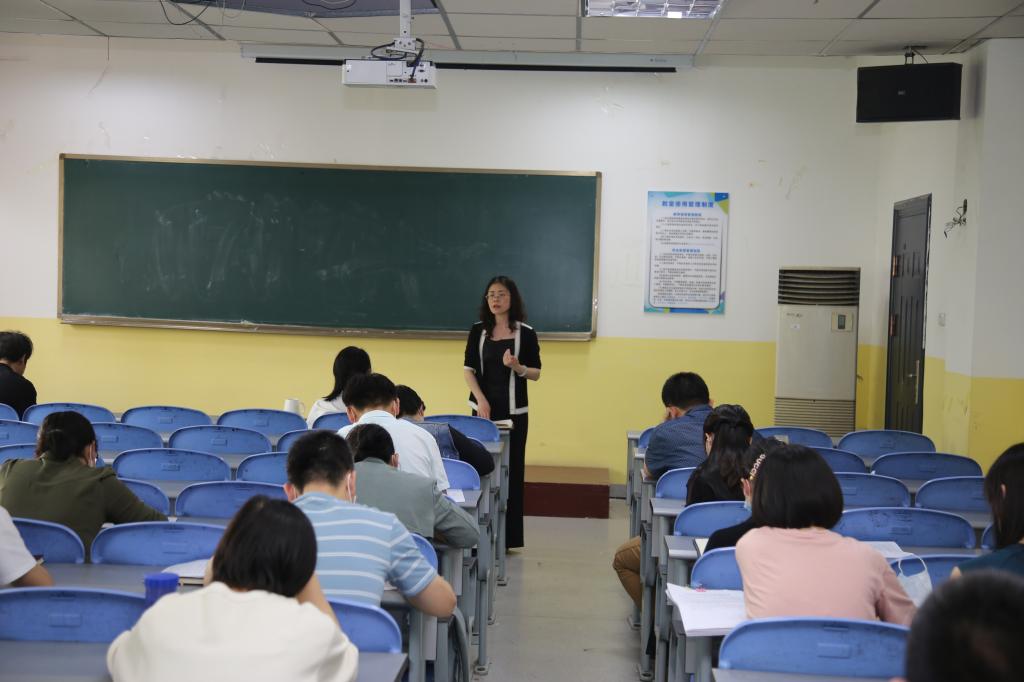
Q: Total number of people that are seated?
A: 15